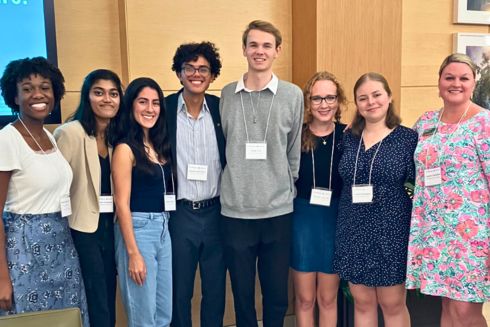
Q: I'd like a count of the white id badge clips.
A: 8